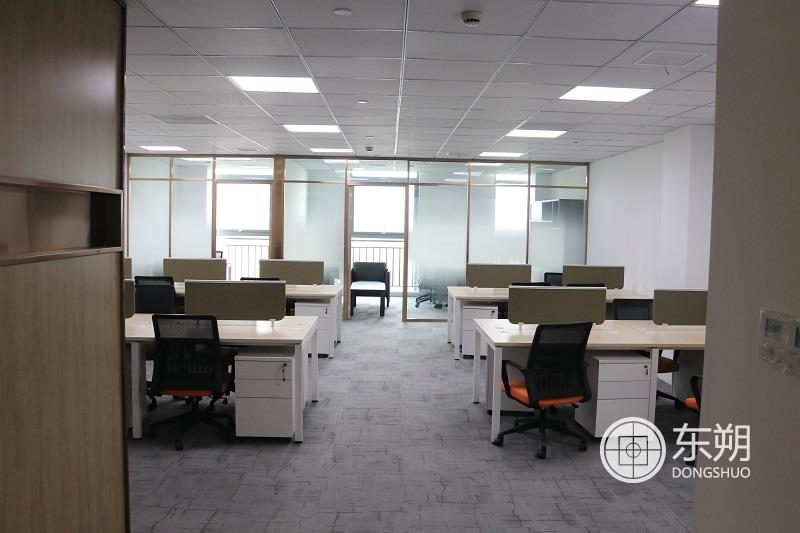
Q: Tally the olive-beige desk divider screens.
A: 9